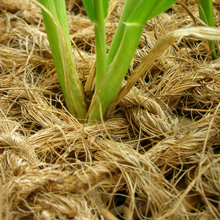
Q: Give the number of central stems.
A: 3